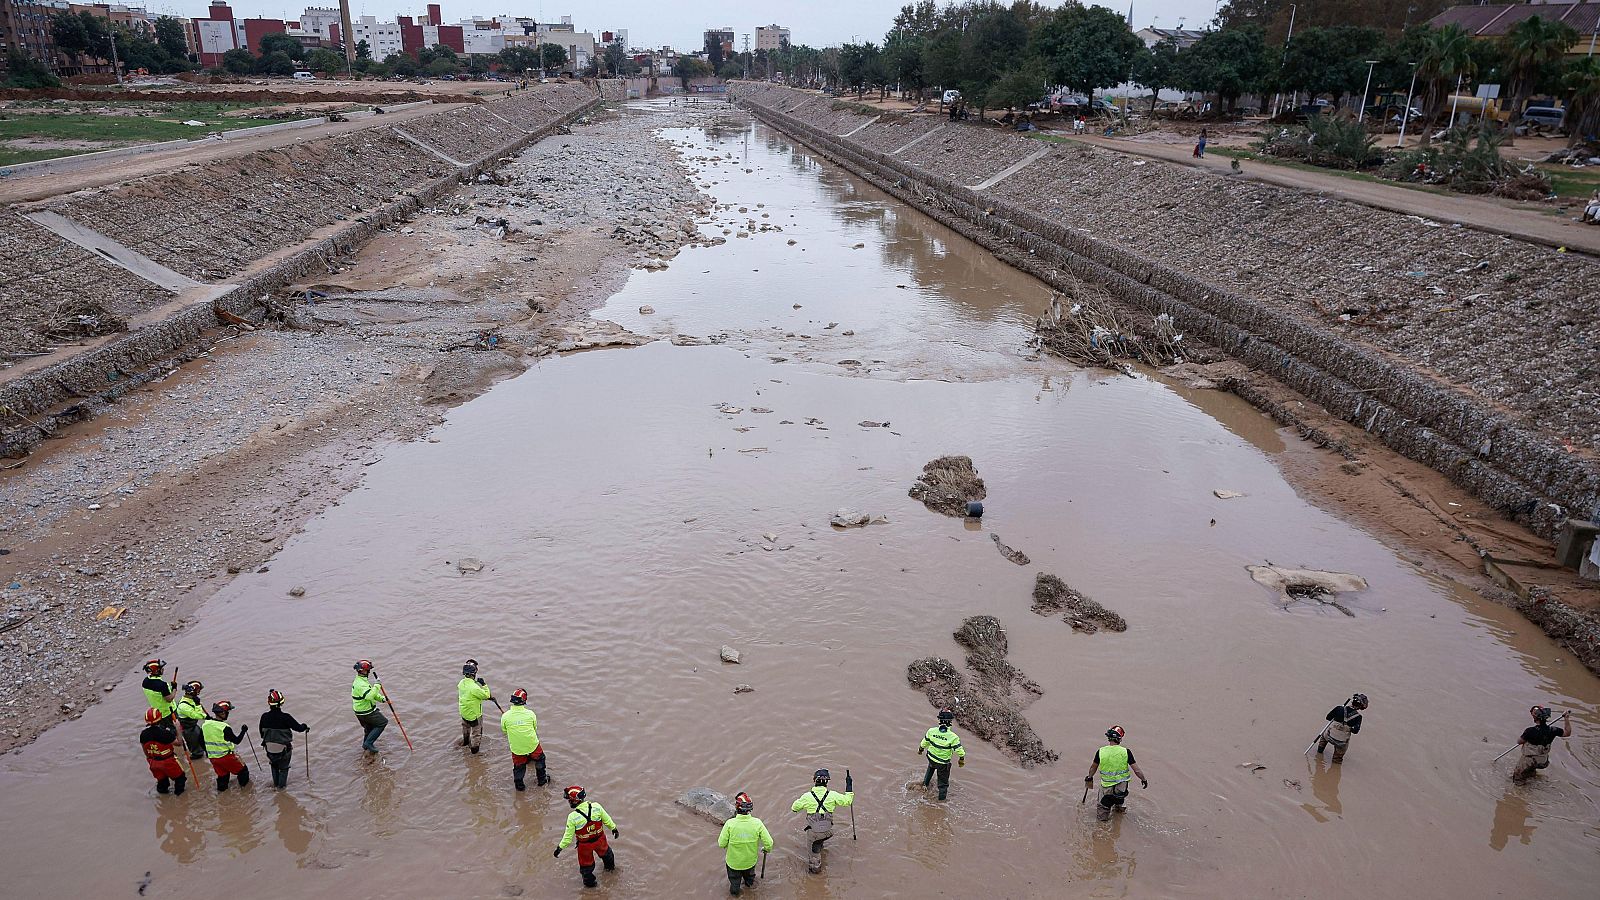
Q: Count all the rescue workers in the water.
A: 15